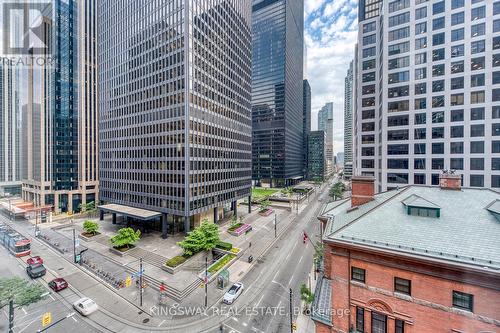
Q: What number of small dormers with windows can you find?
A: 2